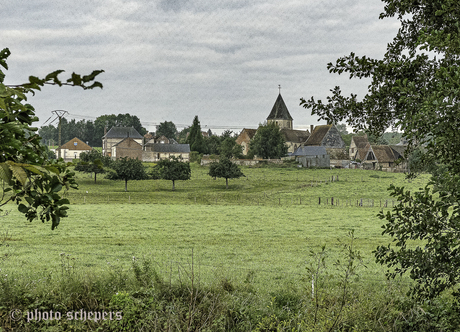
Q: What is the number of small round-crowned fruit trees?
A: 4